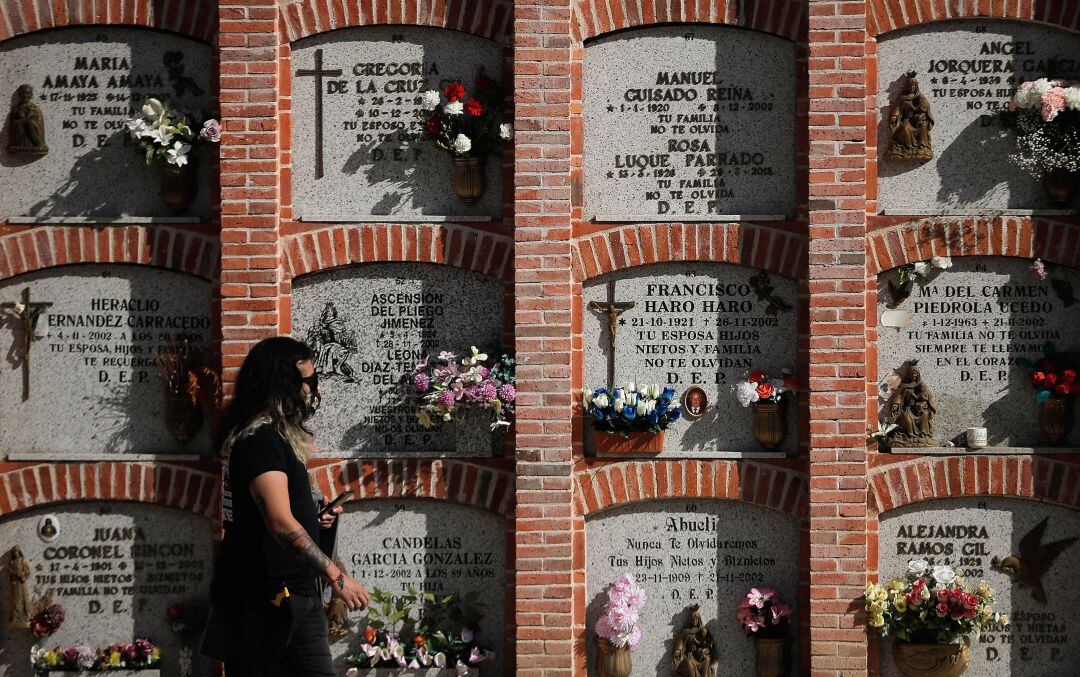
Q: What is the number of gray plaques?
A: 12